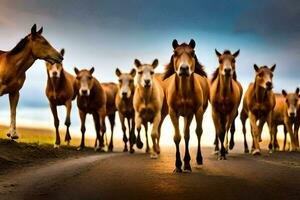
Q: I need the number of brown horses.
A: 9